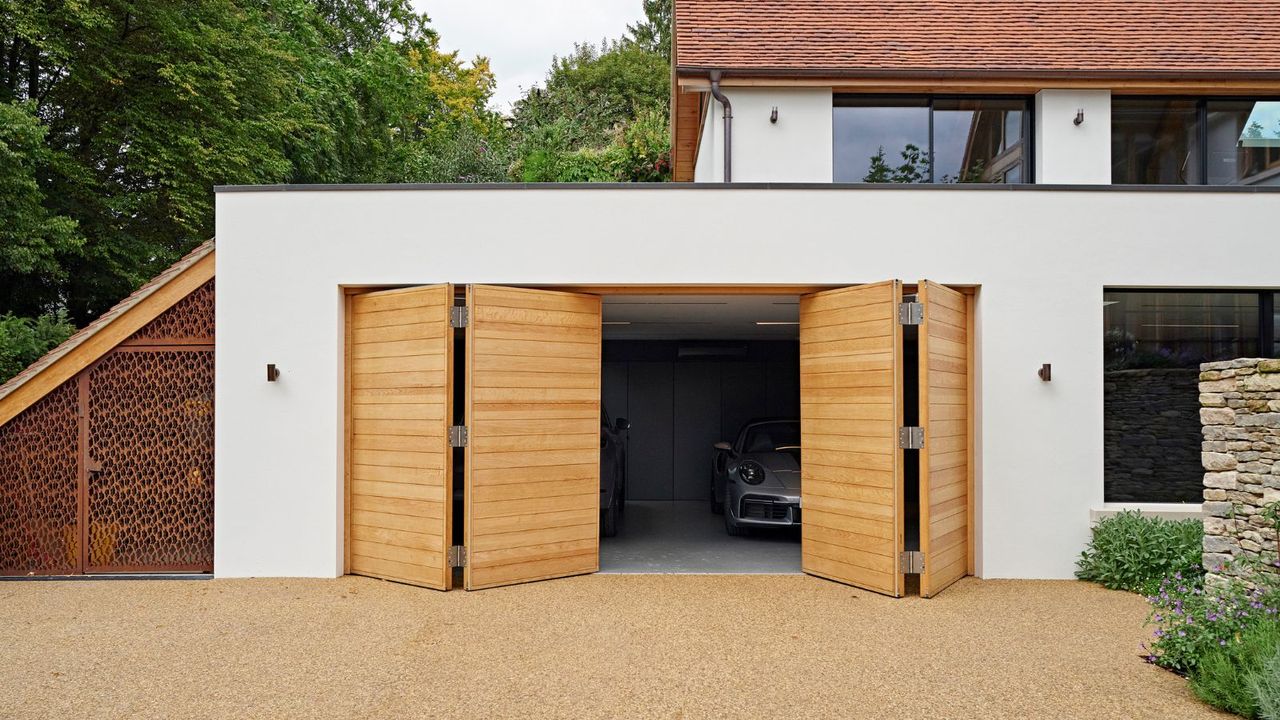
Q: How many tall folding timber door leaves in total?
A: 4